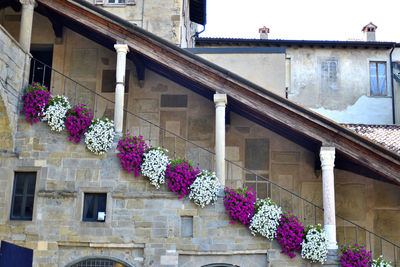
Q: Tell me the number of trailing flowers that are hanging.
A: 14